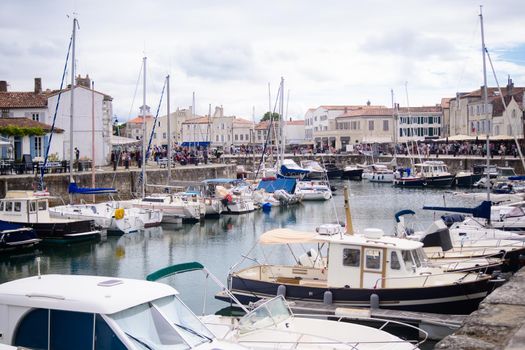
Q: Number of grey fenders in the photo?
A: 3